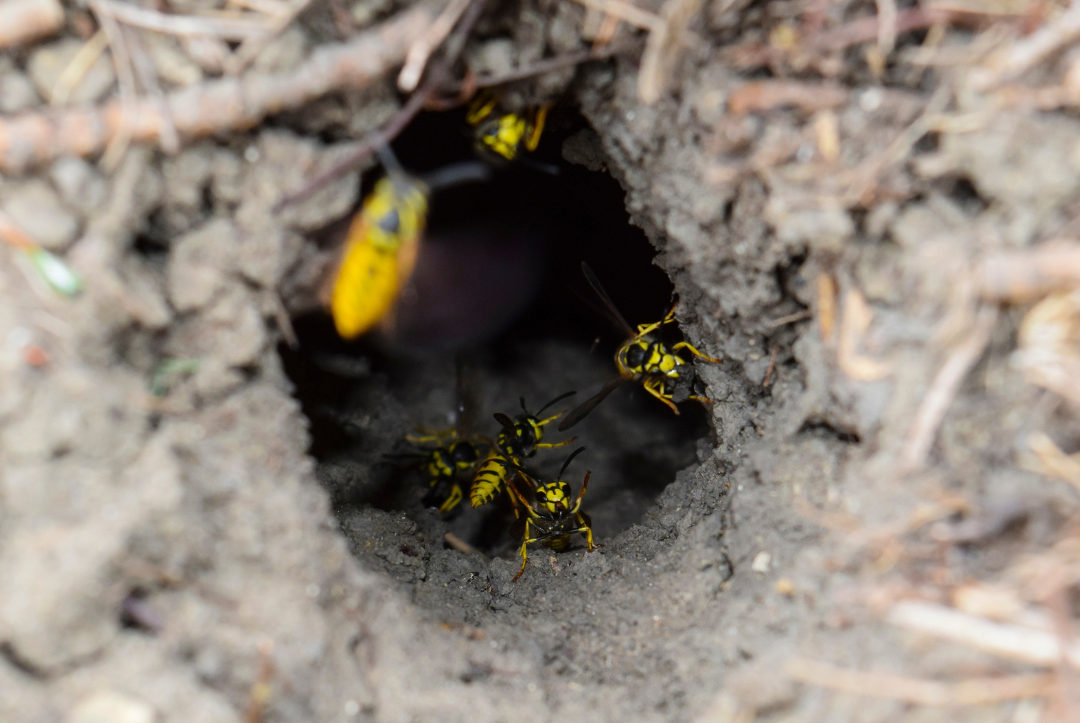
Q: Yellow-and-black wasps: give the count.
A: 6